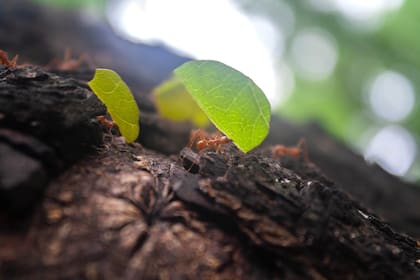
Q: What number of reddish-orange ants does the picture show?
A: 5